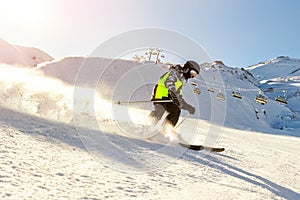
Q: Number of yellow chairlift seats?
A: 7